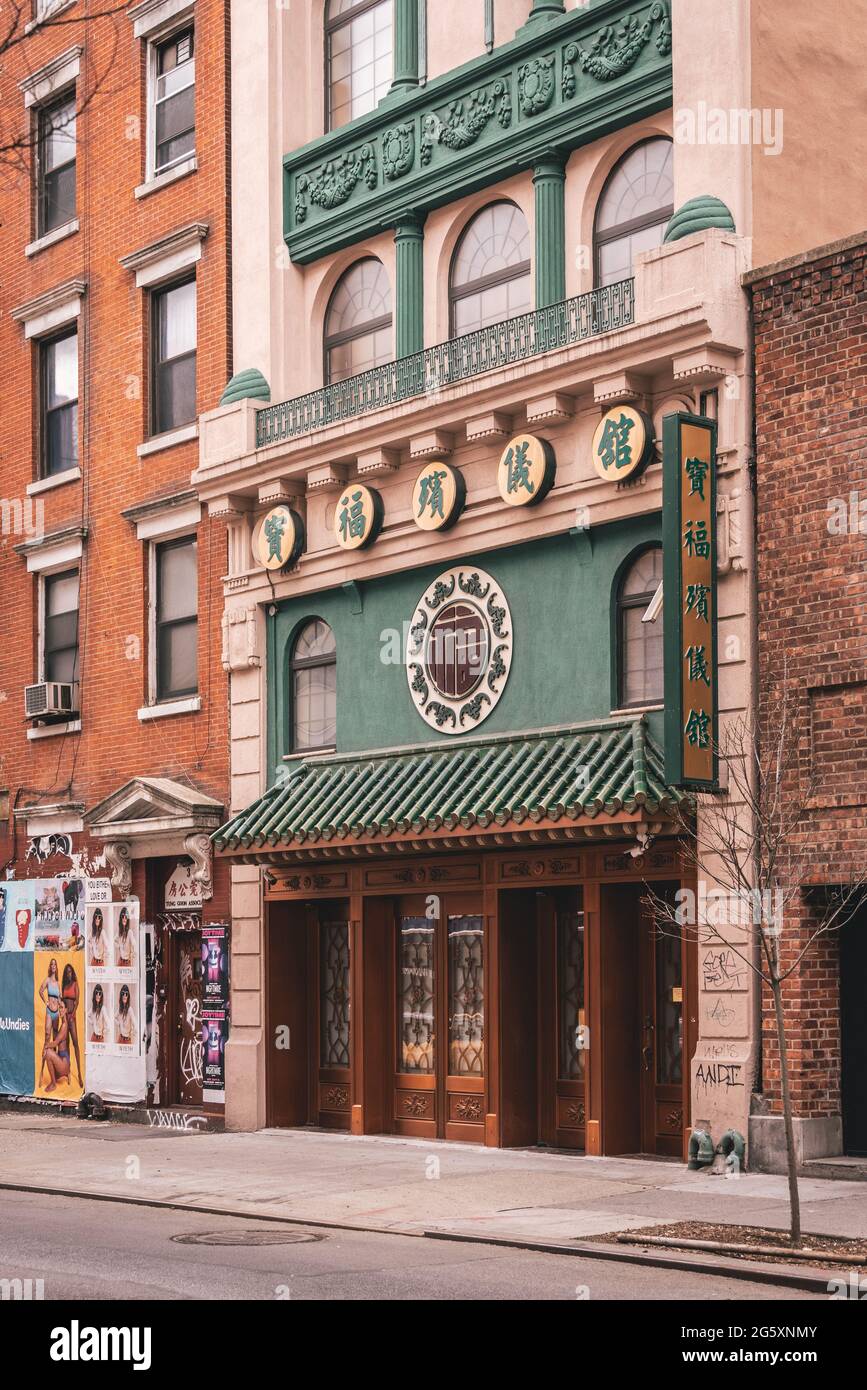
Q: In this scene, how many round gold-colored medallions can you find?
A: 5